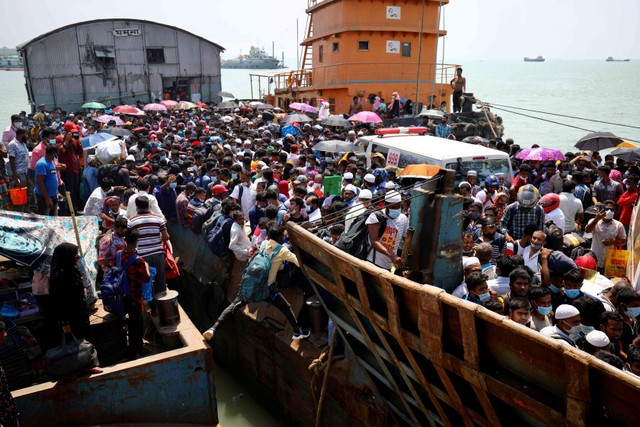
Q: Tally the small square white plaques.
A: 2